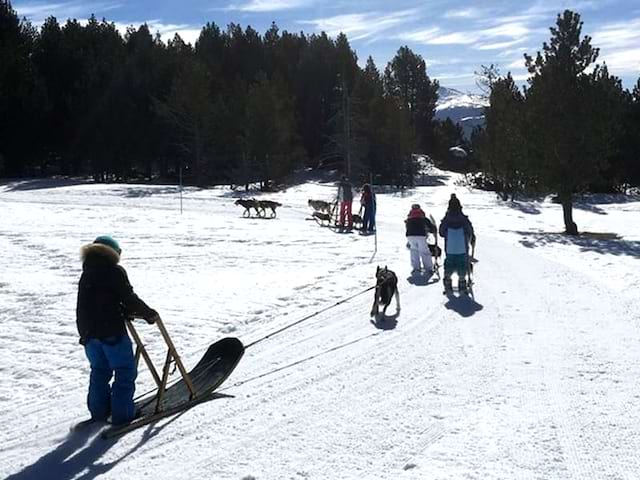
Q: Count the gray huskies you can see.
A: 1